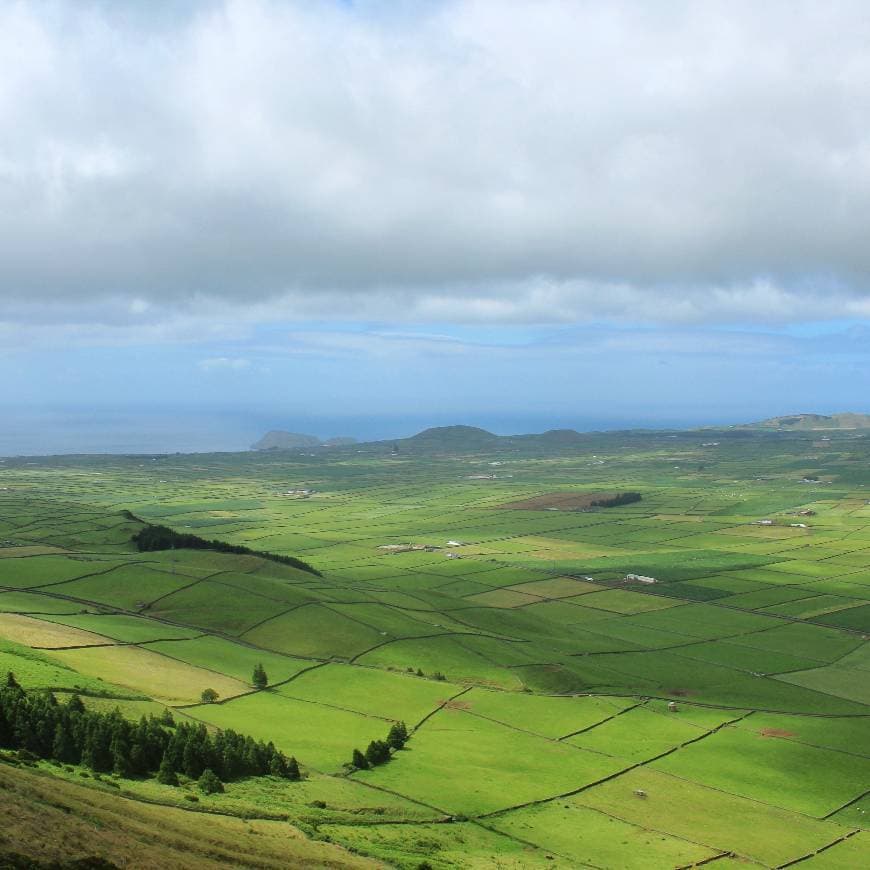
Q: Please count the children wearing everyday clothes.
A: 0